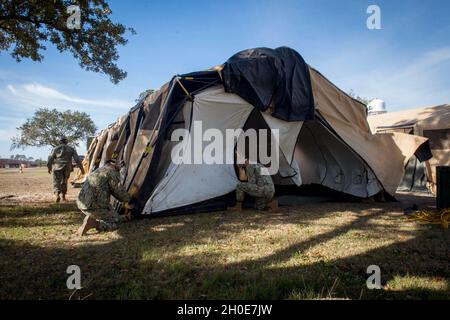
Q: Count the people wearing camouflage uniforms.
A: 3